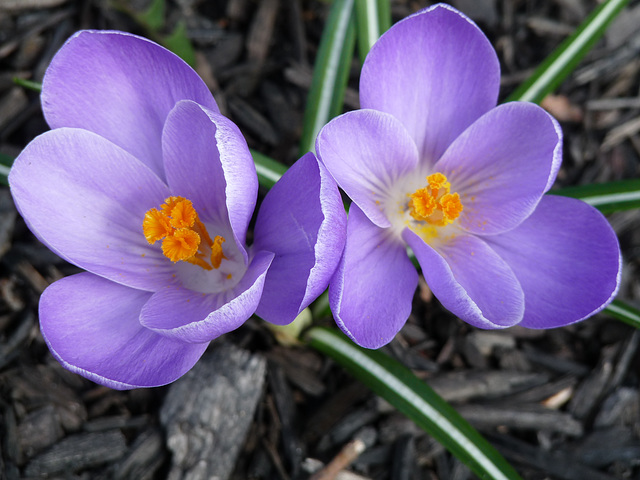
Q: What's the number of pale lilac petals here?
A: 12